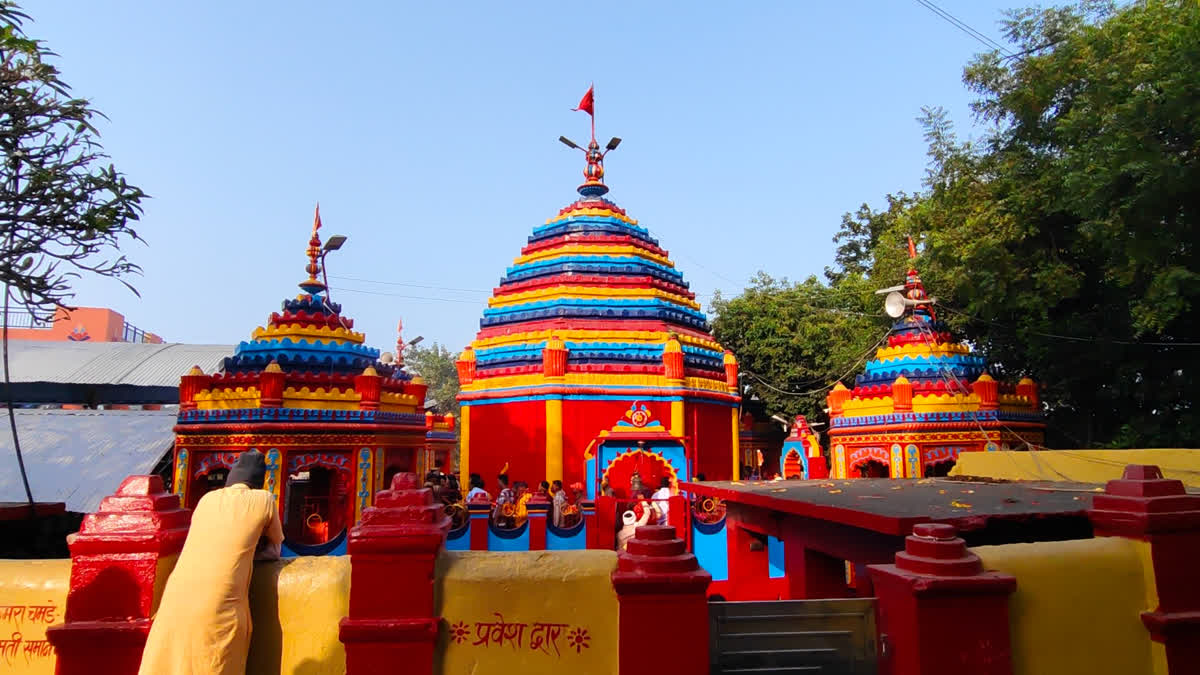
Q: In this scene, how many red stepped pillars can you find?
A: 5